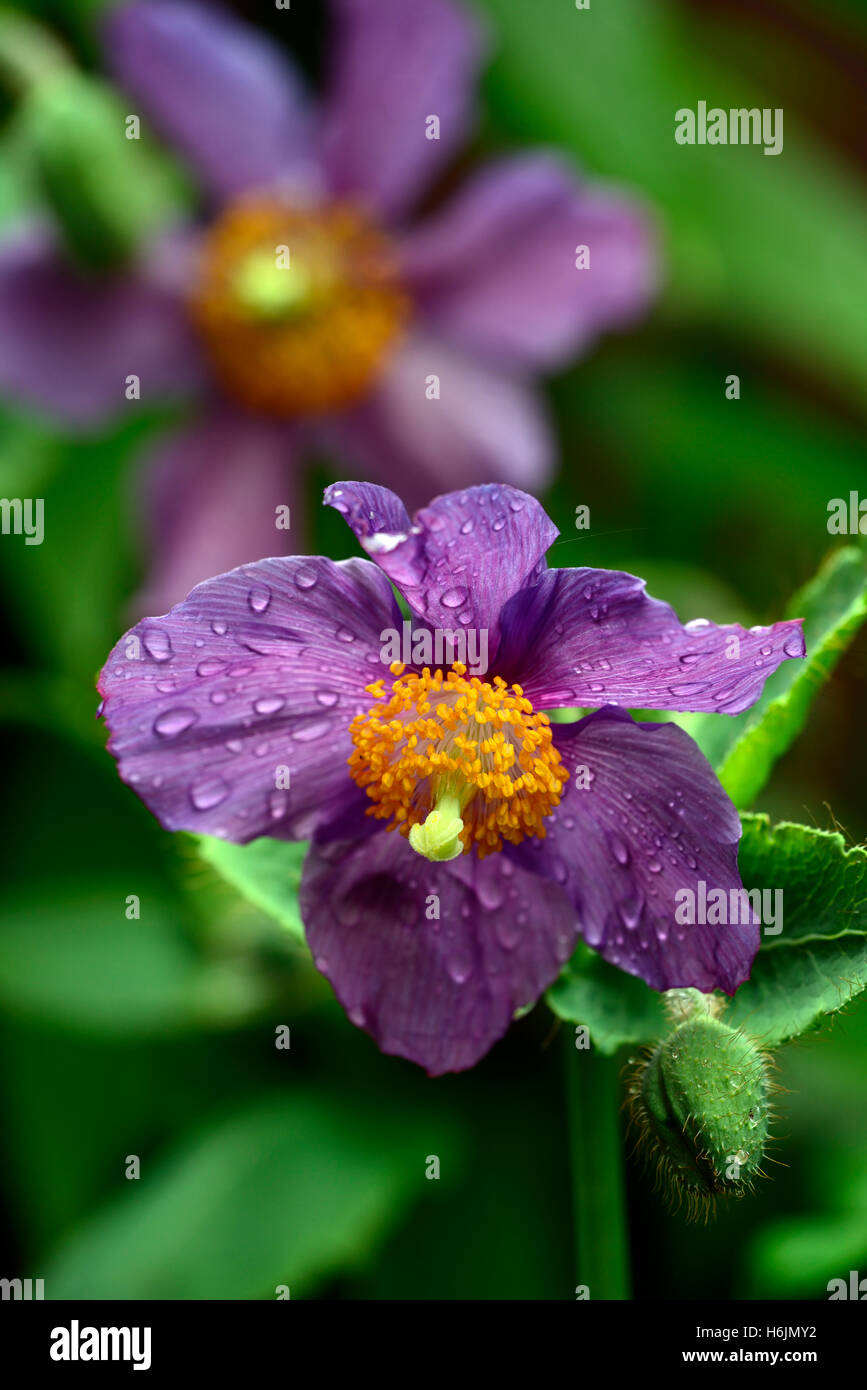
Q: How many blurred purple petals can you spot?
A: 6